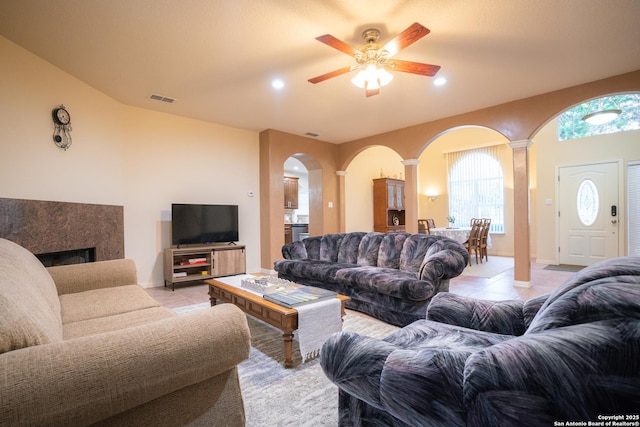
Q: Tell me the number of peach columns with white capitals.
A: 3